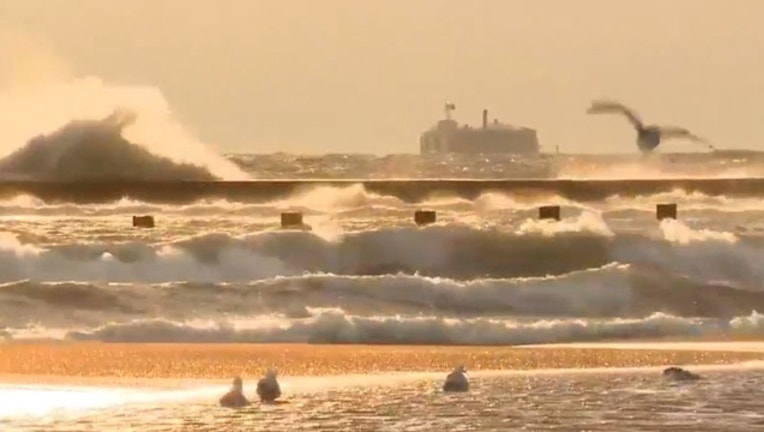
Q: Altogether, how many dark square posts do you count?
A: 5